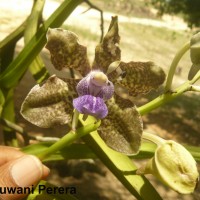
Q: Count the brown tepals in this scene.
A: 5